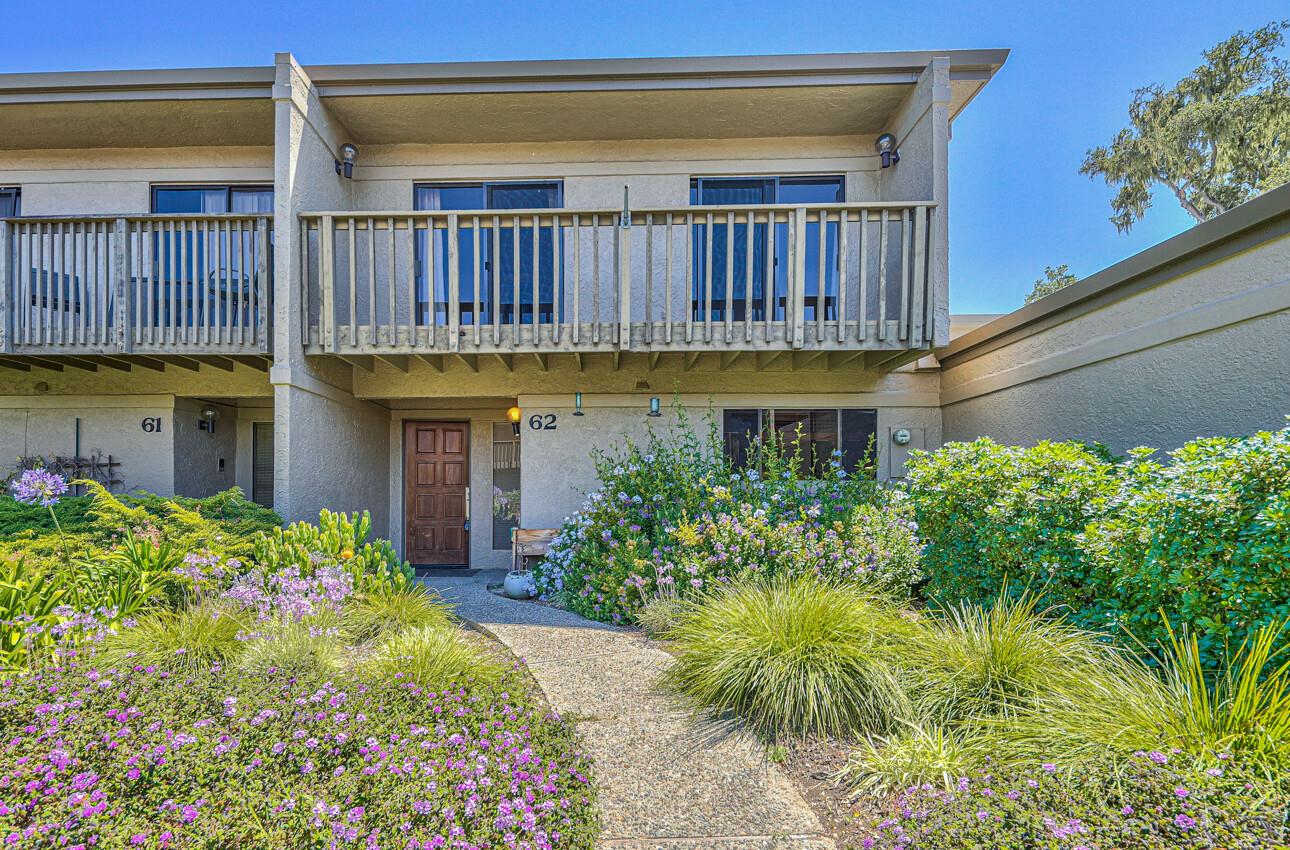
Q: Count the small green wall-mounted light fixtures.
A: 2